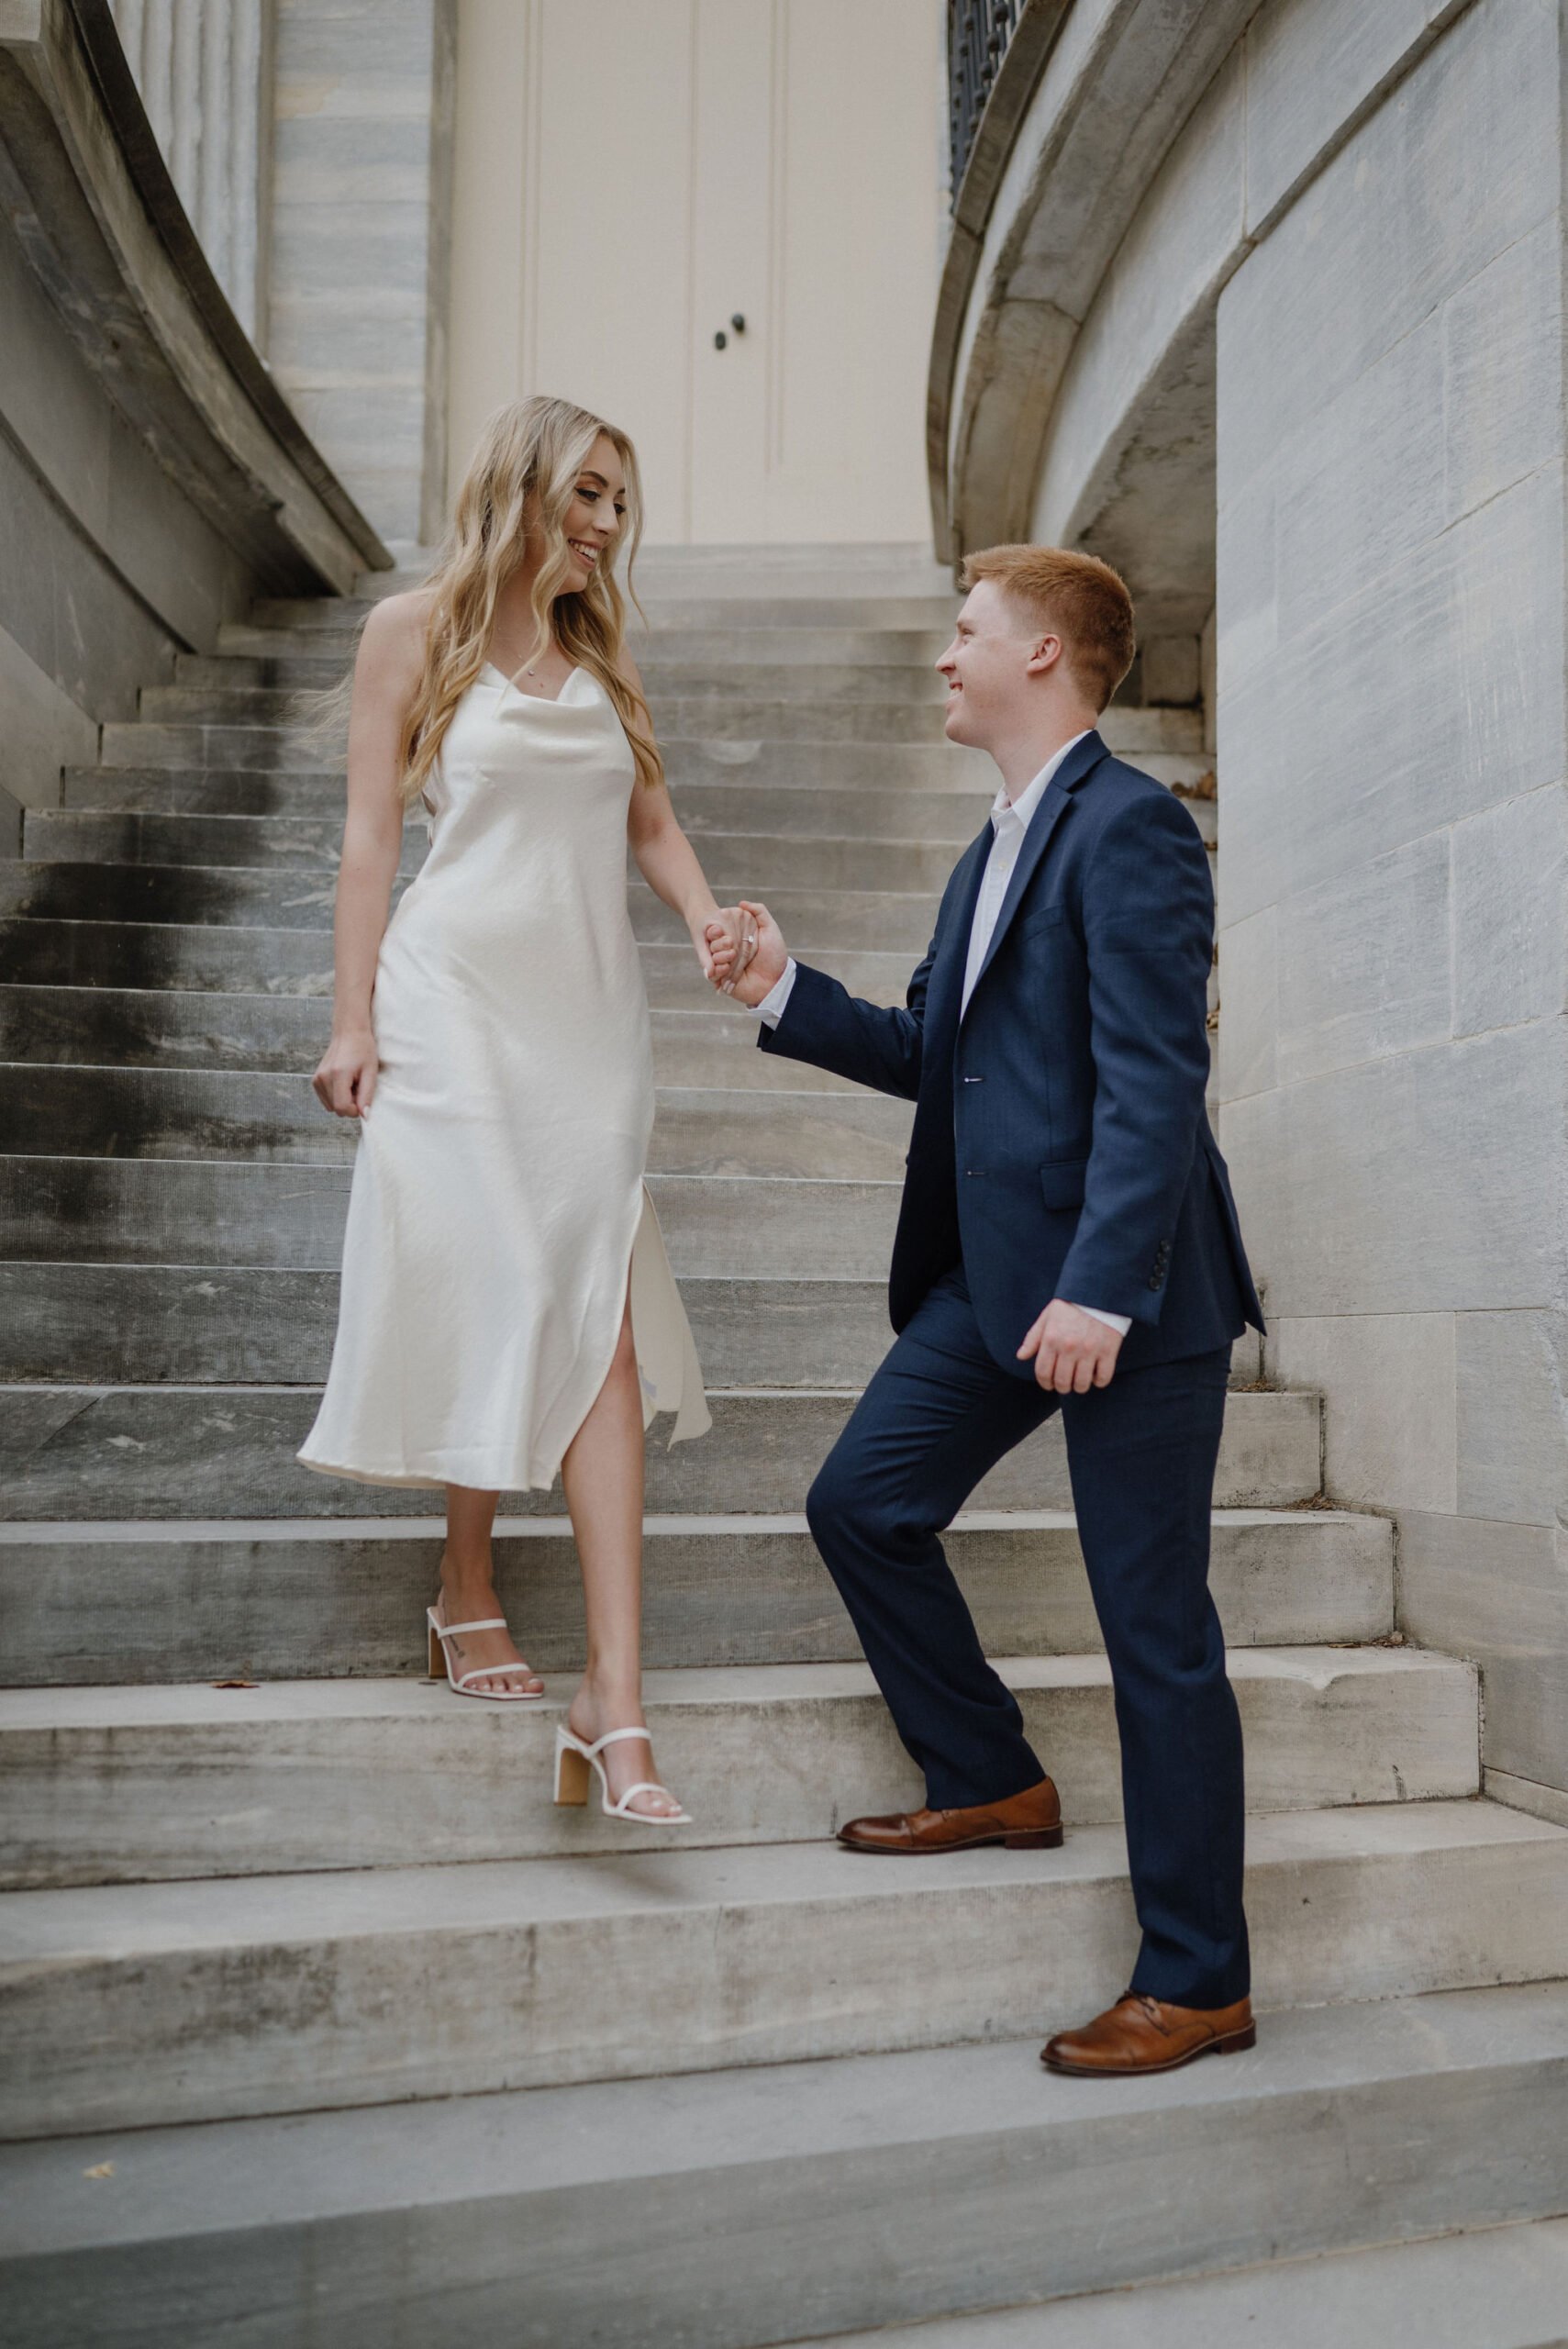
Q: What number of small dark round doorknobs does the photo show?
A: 2